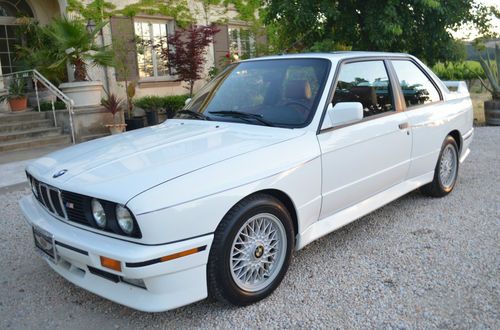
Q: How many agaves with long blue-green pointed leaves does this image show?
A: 1